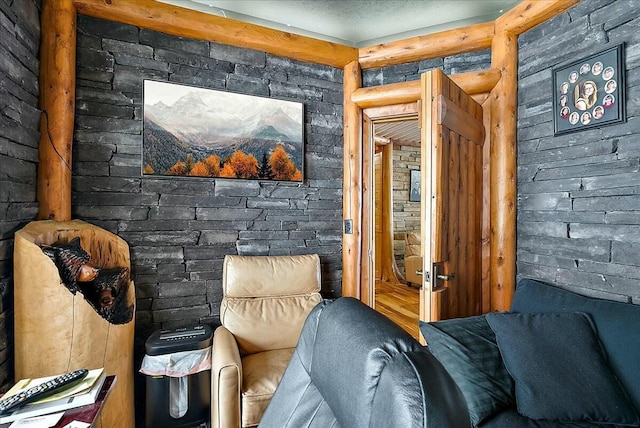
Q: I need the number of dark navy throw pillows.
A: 2